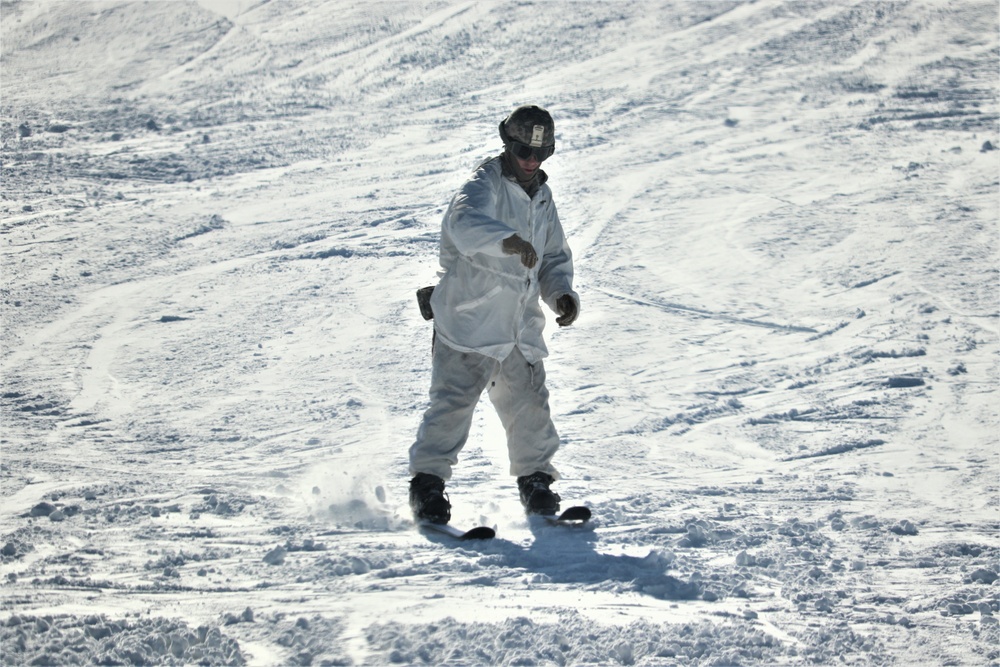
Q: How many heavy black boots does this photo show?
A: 2